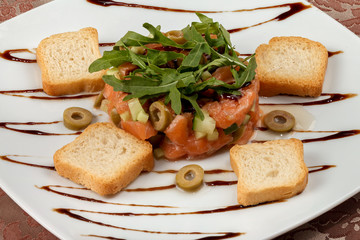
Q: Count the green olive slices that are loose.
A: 3